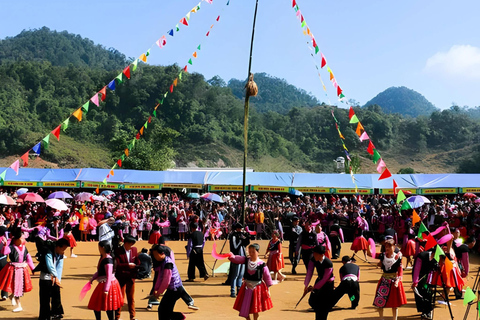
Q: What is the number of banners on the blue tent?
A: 12